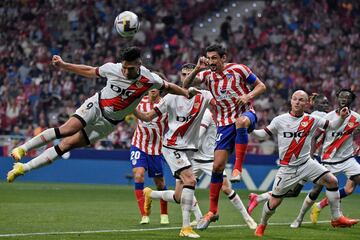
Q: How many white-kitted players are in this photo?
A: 6